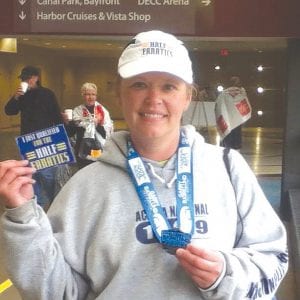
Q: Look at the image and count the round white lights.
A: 5